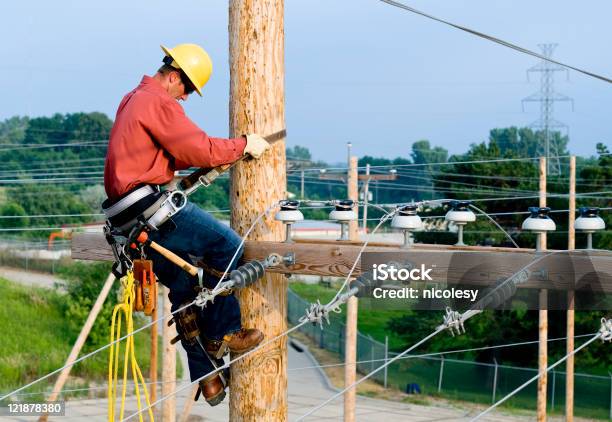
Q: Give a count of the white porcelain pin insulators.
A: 6